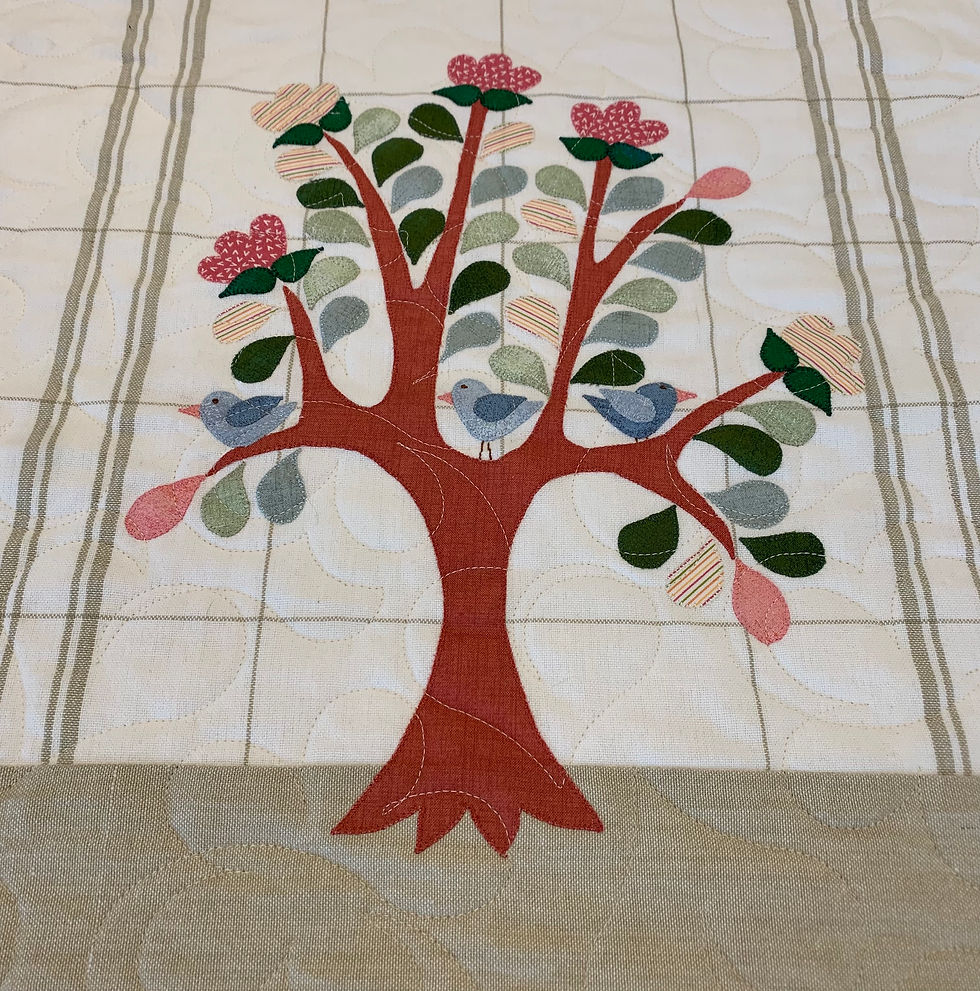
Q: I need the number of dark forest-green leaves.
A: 11